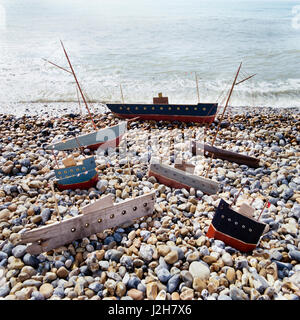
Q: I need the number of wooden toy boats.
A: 7